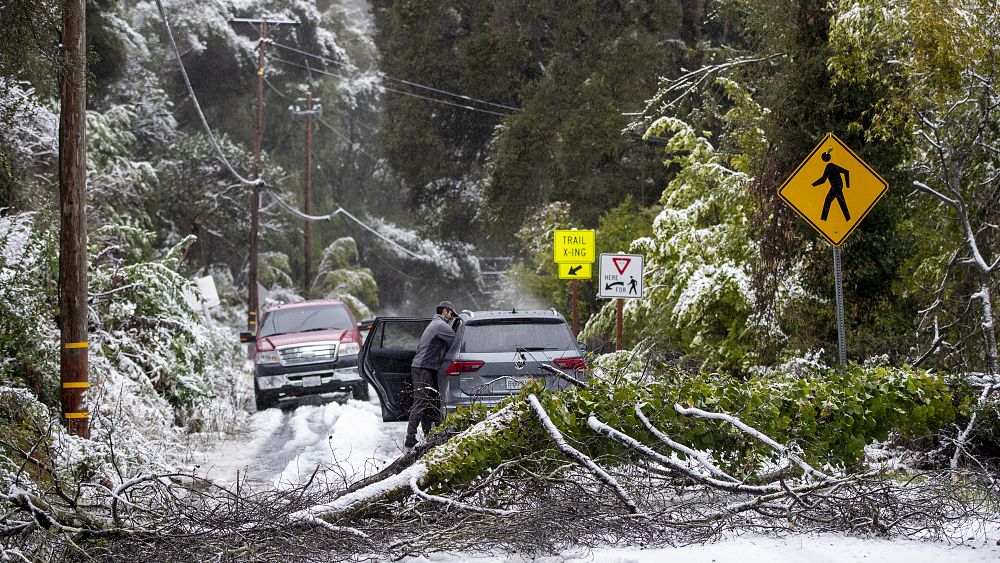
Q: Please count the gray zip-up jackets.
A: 1